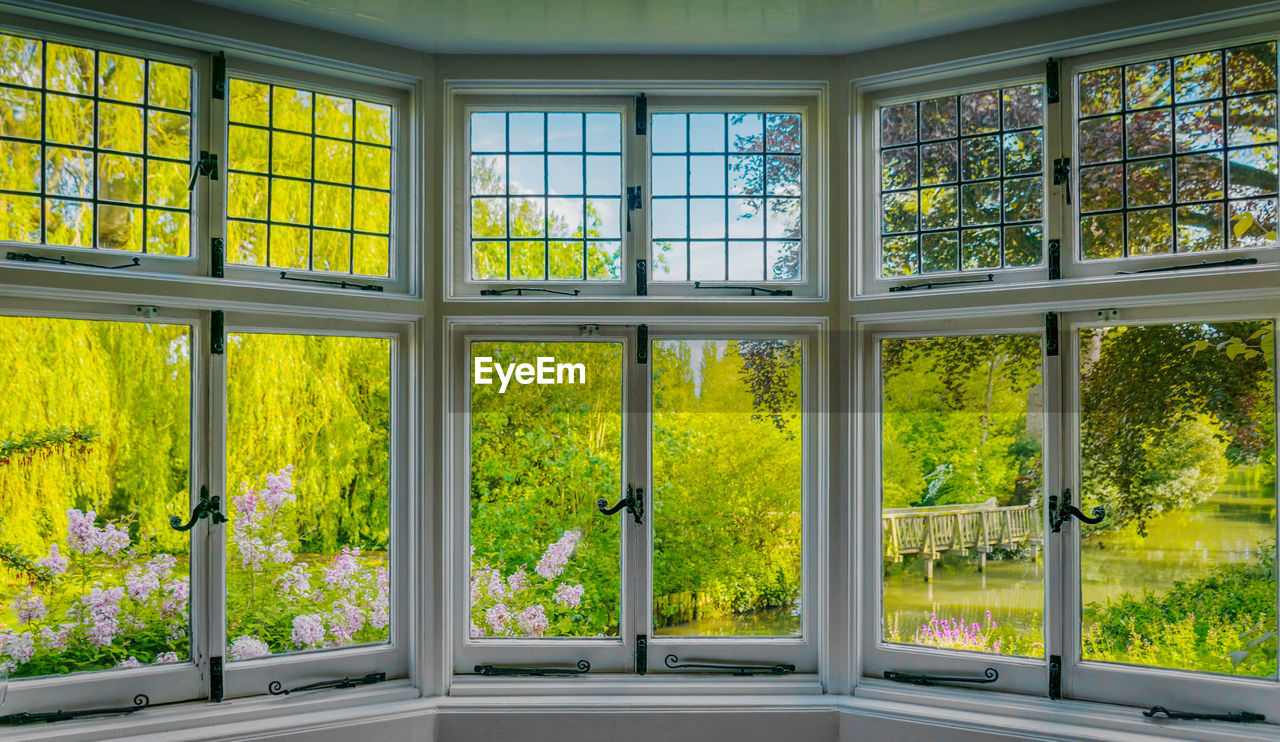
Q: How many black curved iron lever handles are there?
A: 3